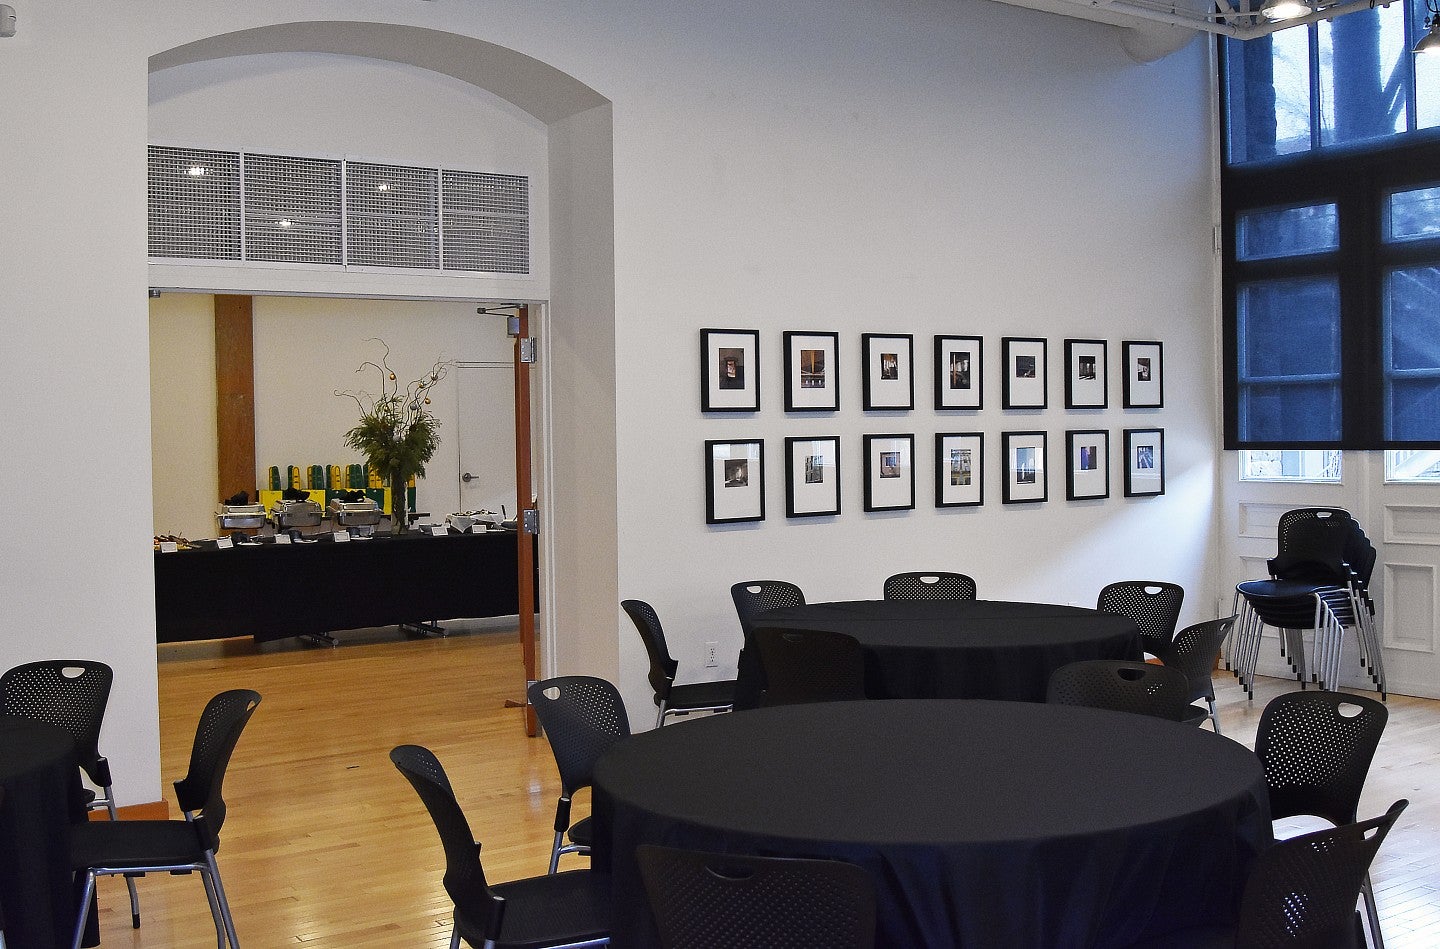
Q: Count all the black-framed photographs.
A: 14